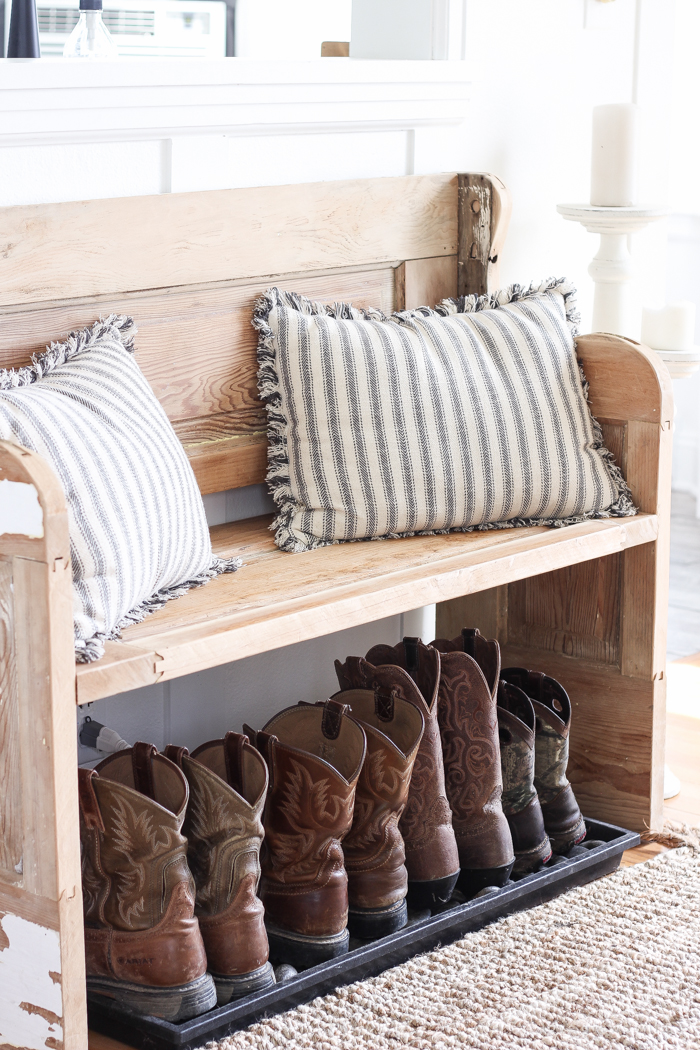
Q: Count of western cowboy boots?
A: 8